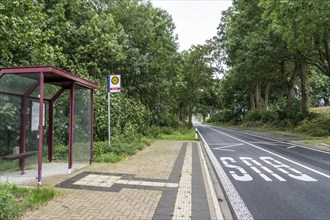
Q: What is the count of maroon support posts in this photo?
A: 5